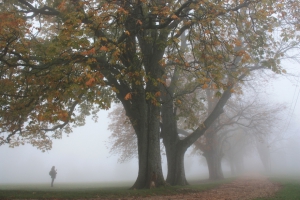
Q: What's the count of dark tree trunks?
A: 2